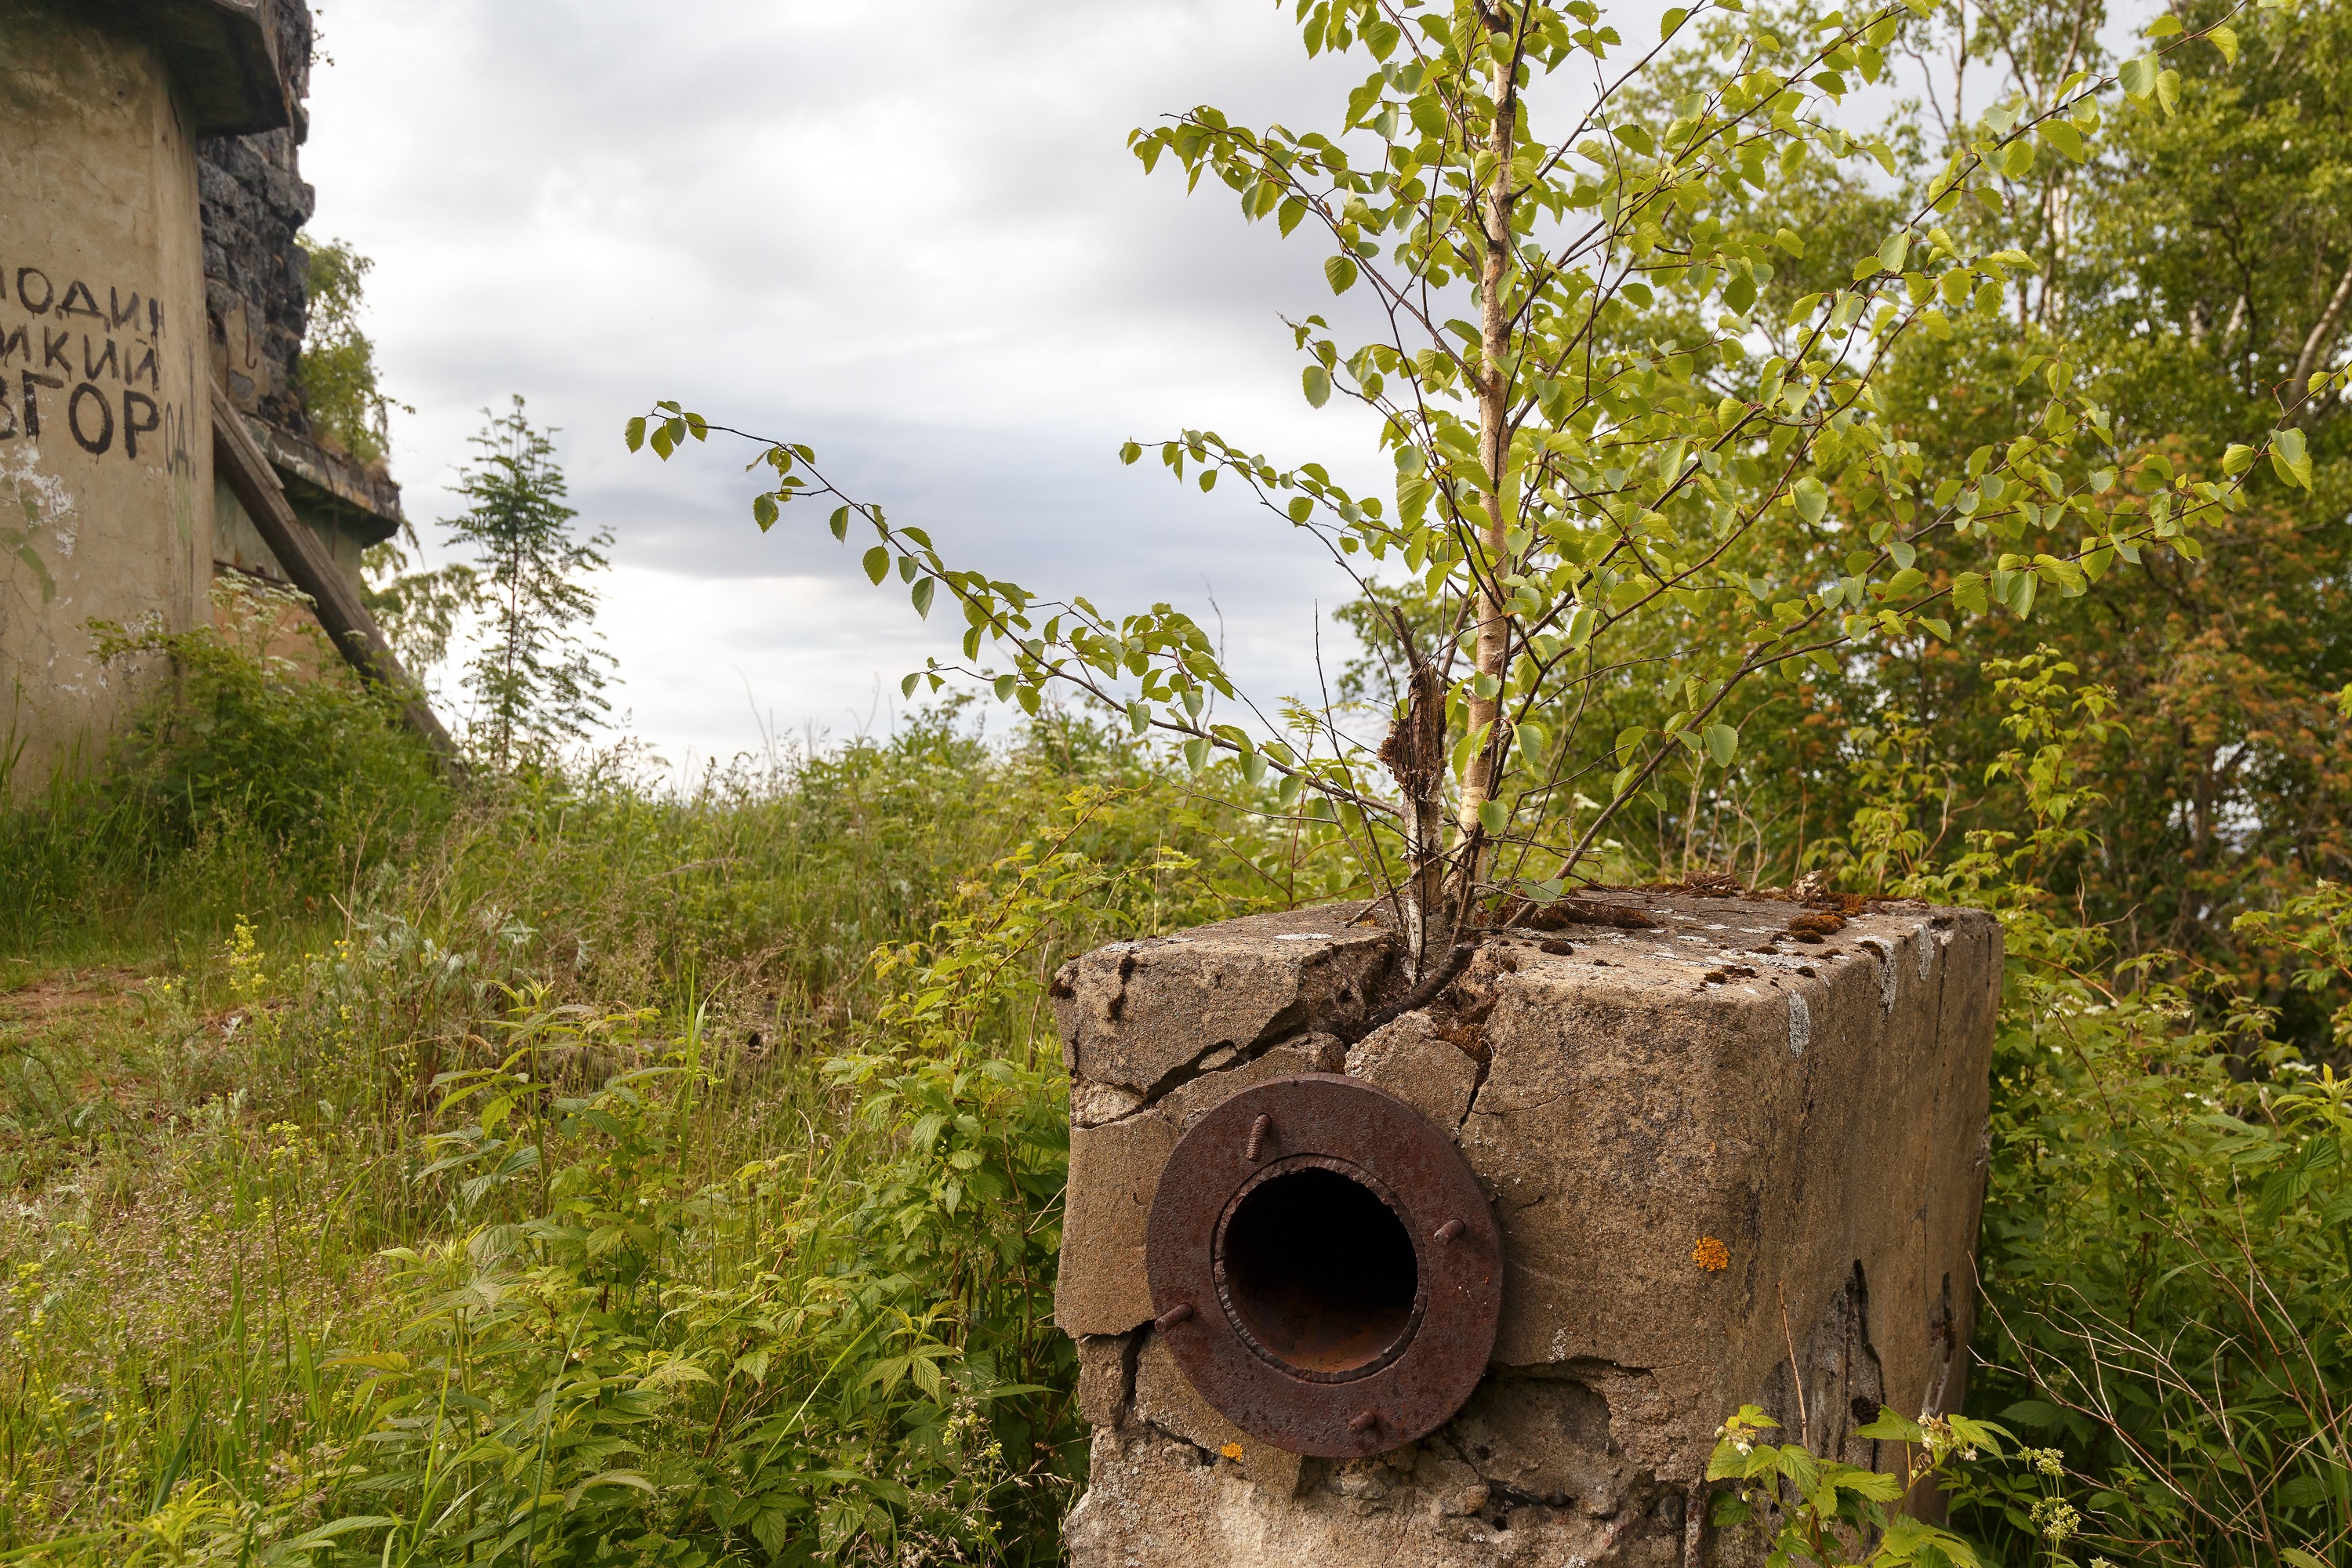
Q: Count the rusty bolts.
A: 4